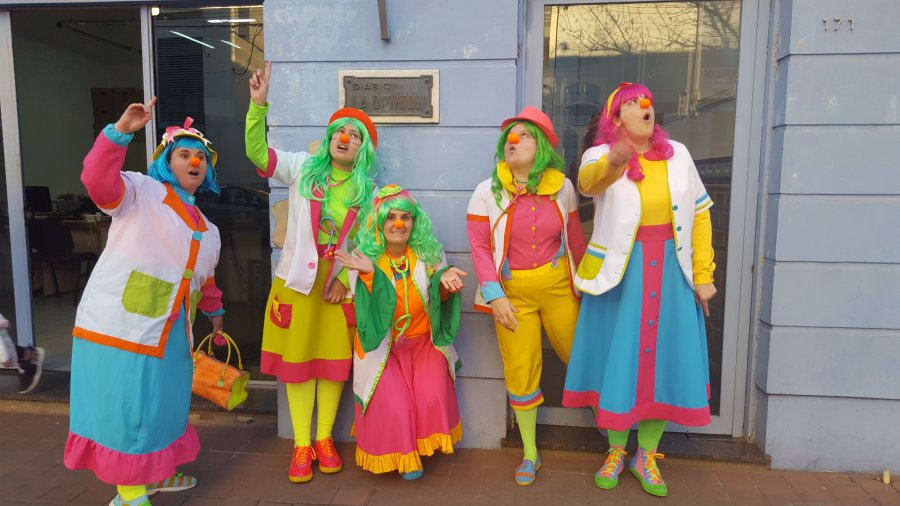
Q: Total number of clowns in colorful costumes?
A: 5